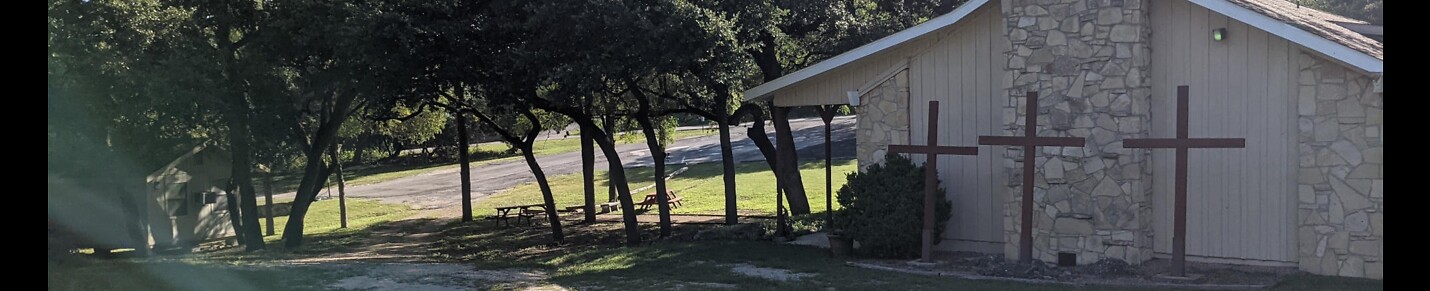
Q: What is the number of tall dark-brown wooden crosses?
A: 3